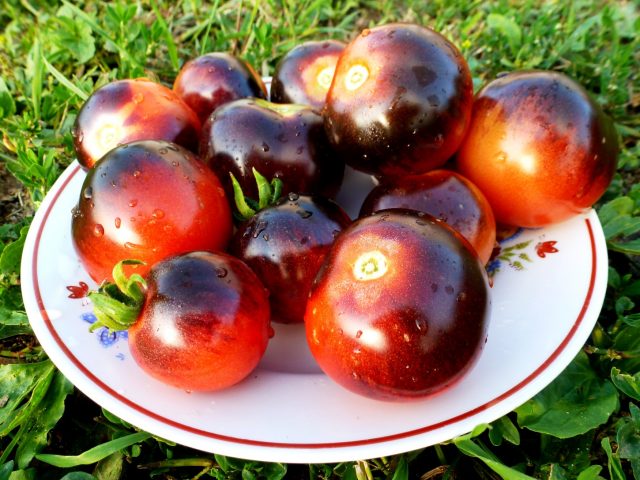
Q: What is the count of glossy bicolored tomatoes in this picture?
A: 11